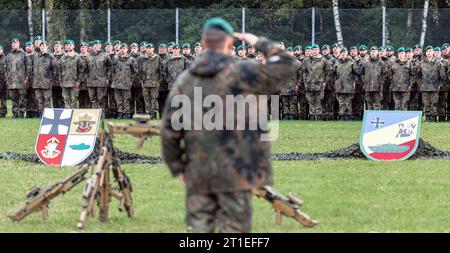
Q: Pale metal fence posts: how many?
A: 6